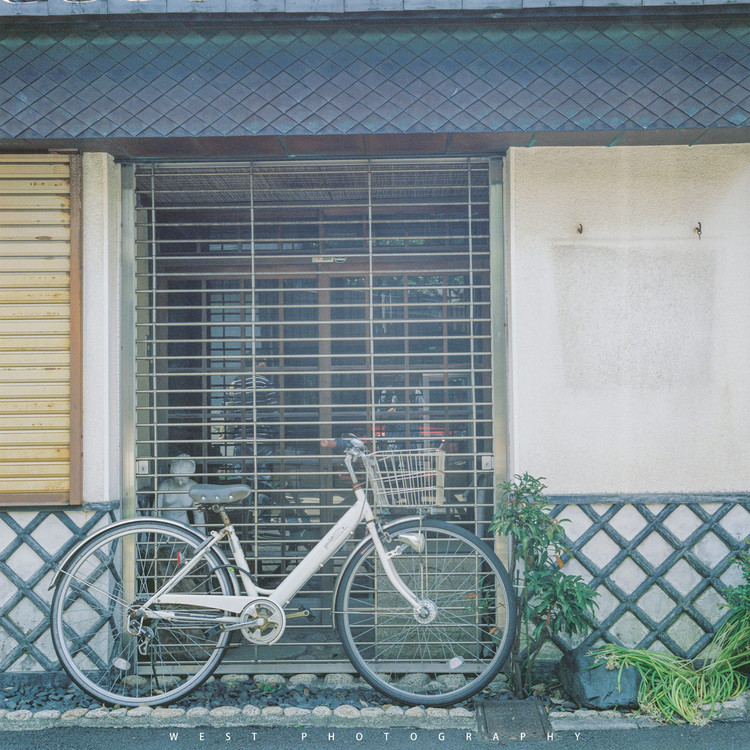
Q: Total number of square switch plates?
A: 2